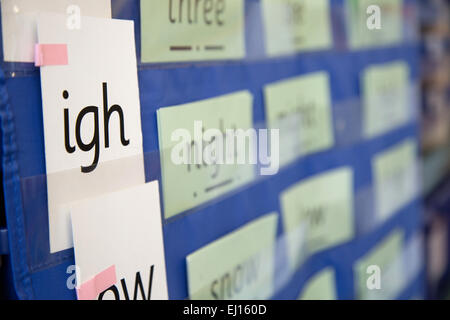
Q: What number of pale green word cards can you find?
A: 11